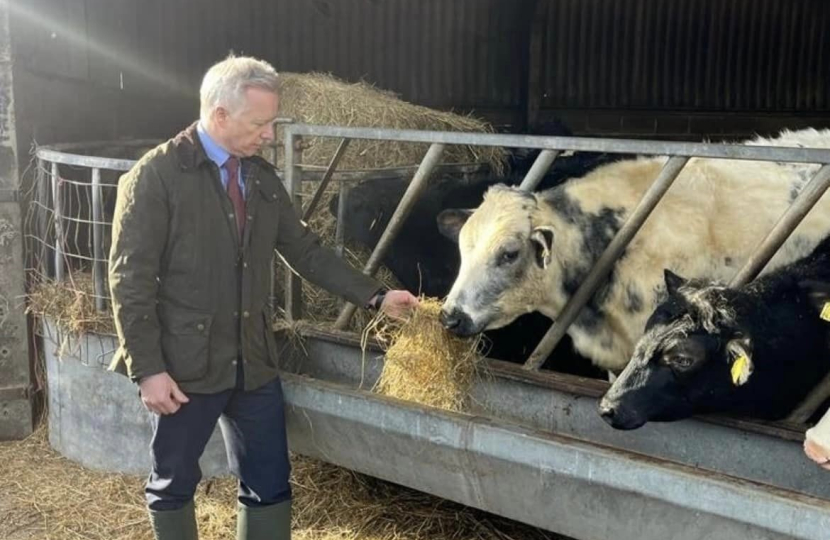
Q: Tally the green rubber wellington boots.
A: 2